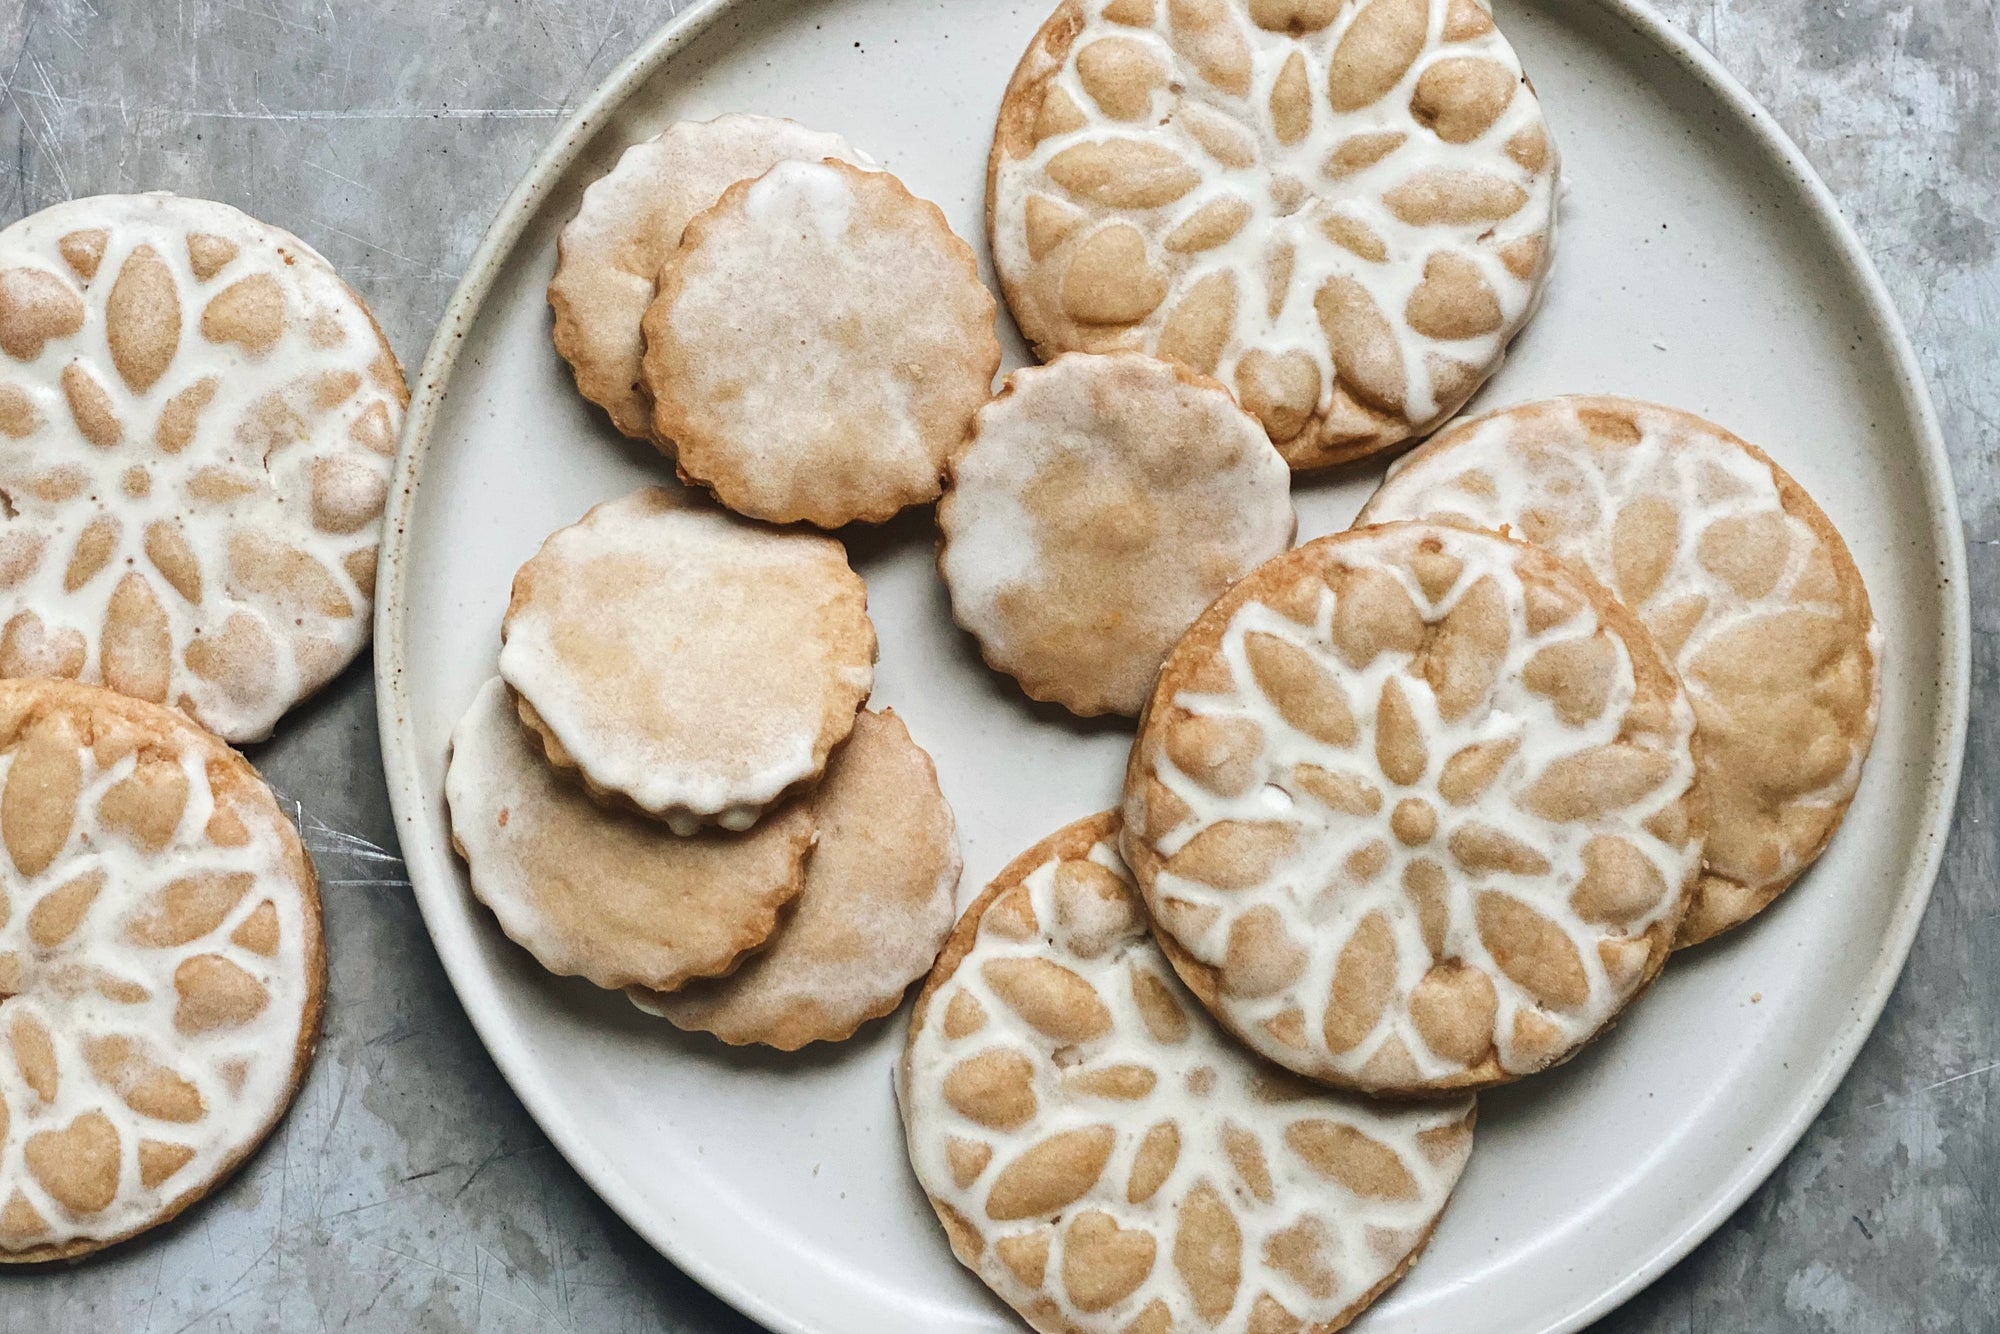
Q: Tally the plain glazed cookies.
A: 6